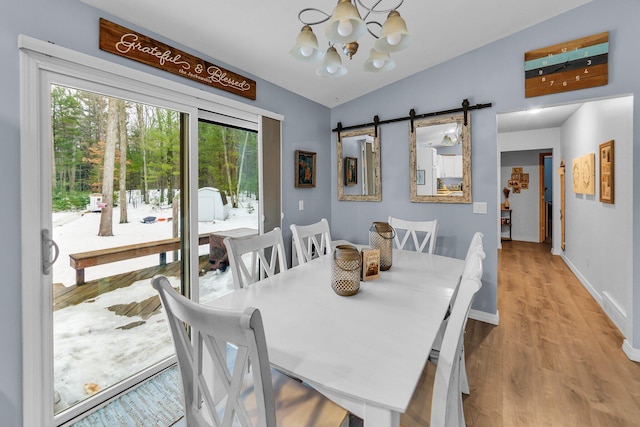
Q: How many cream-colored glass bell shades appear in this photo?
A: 5